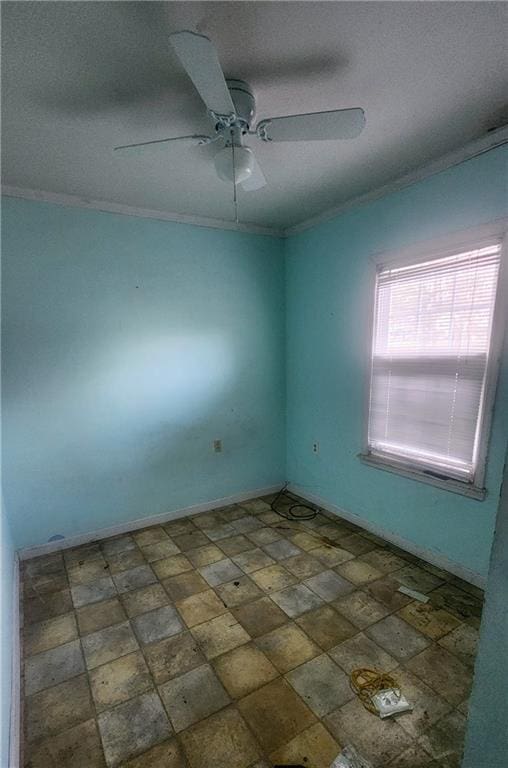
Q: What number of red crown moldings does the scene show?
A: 0